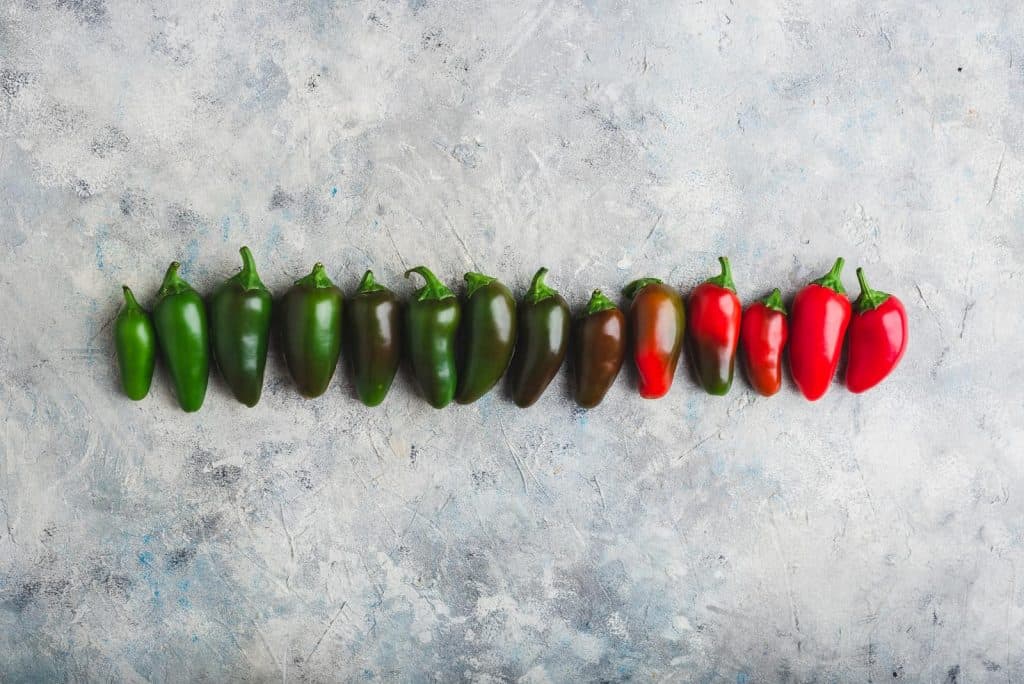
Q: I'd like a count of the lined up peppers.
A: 14